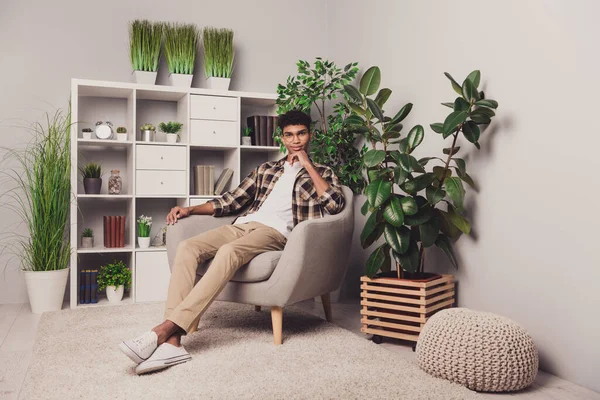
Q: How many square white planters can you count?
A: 3